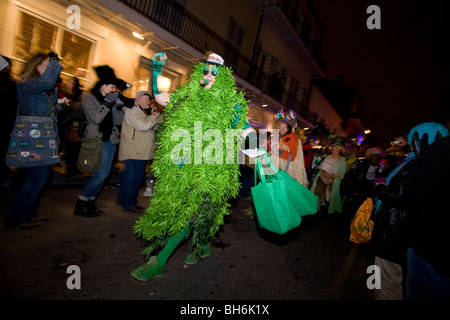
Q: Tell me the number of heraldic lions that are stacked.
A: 0